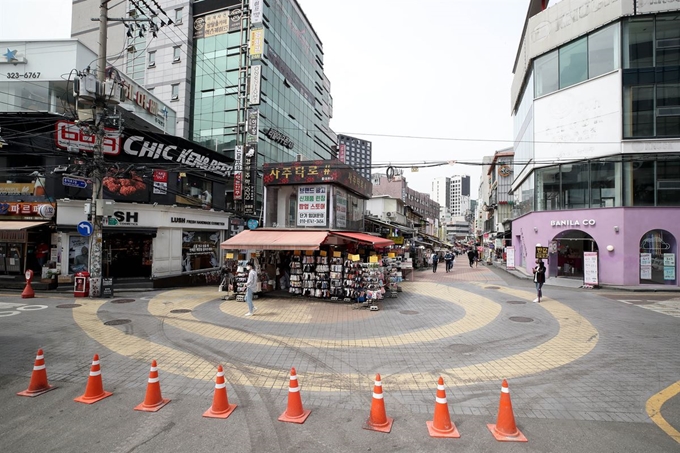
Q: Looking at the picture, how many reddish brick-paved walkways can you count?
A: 1